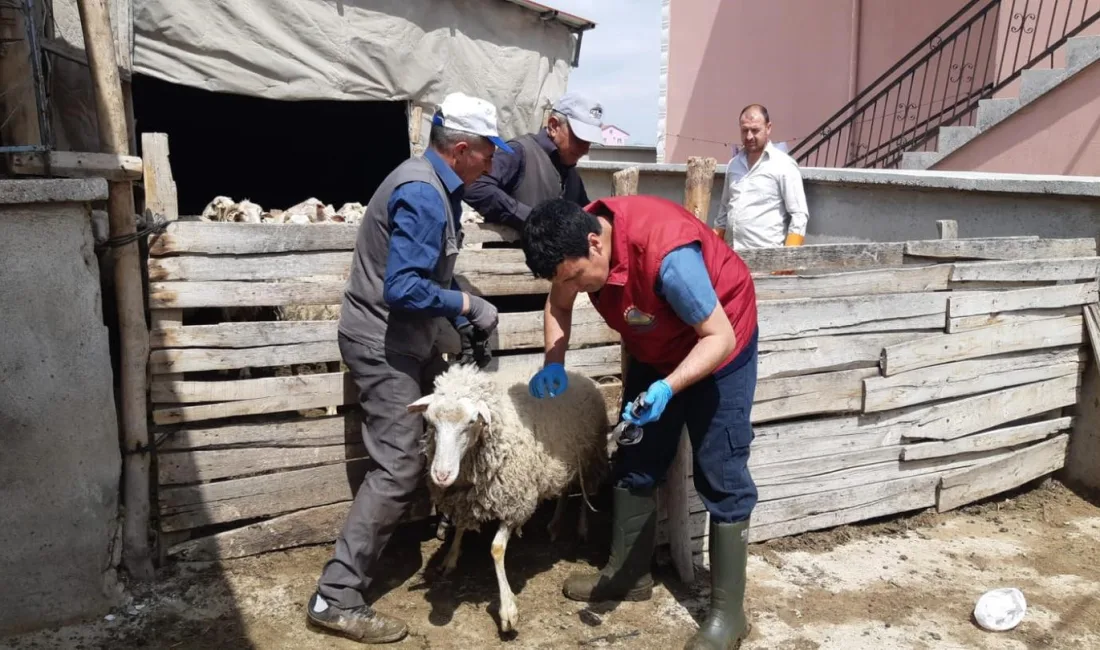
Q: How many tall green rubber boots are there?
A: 2